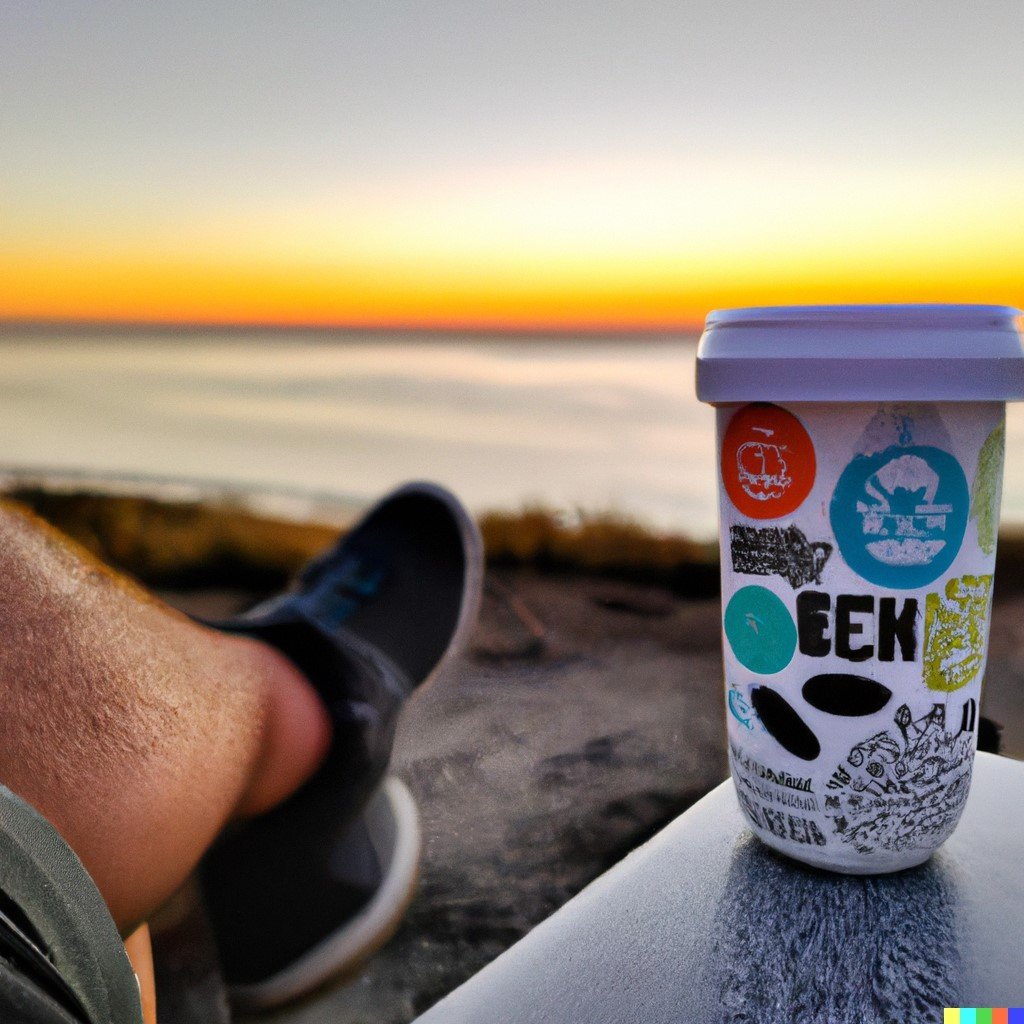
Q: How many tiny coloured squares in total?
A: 5